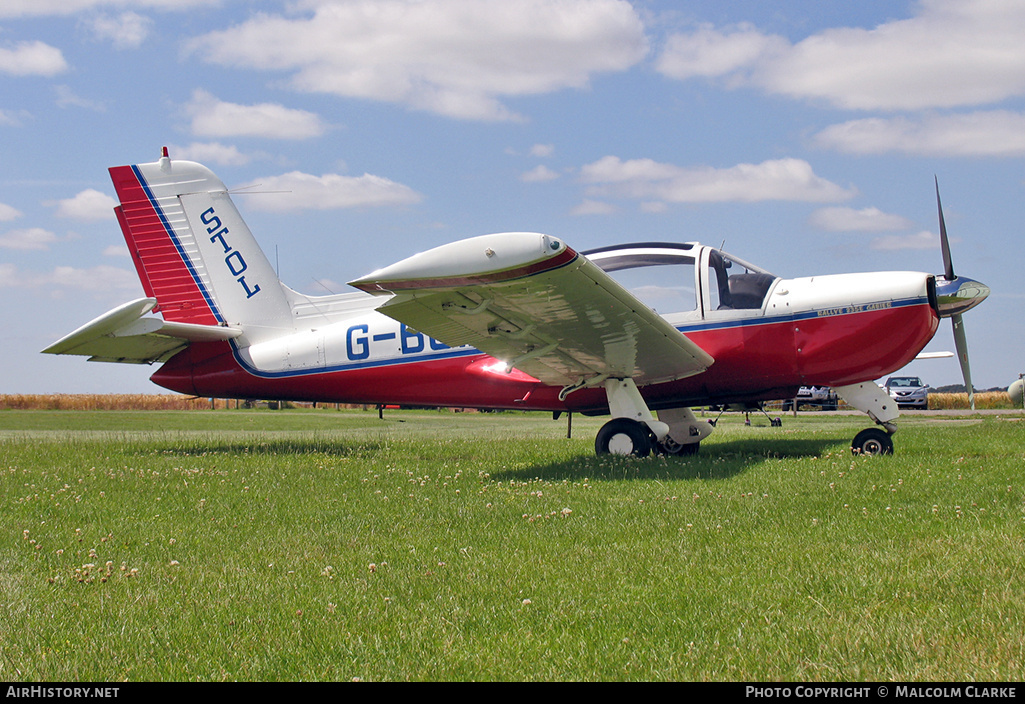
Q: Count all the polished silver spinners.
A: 1